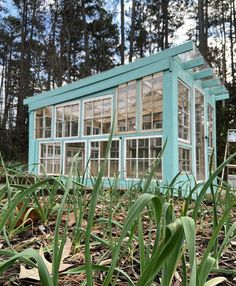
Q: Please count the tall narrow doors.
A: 1